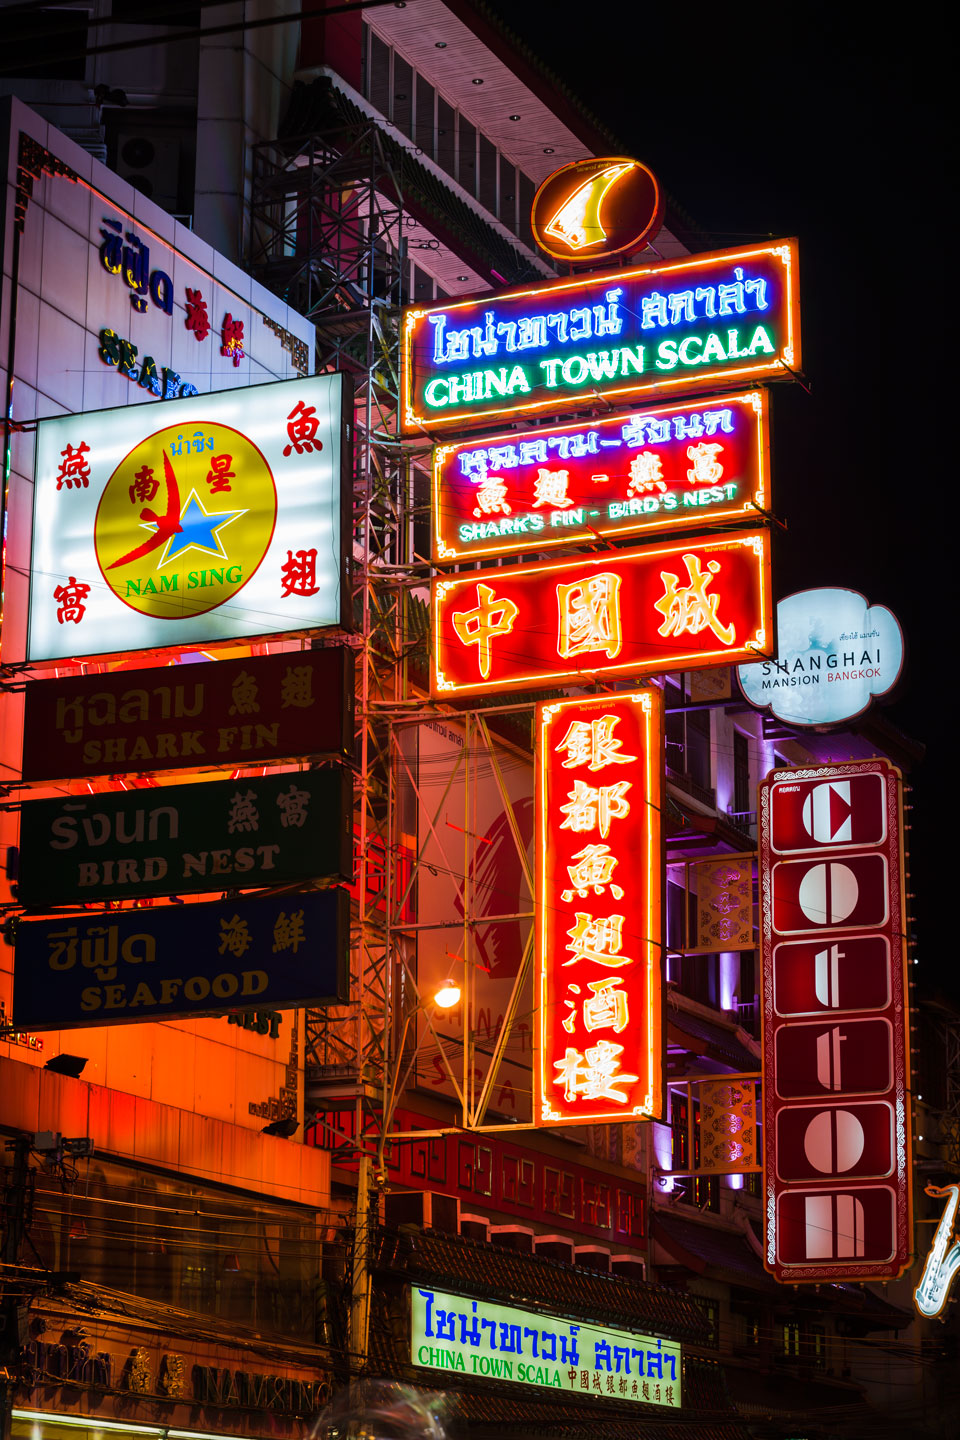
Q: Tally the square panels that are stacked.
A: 6